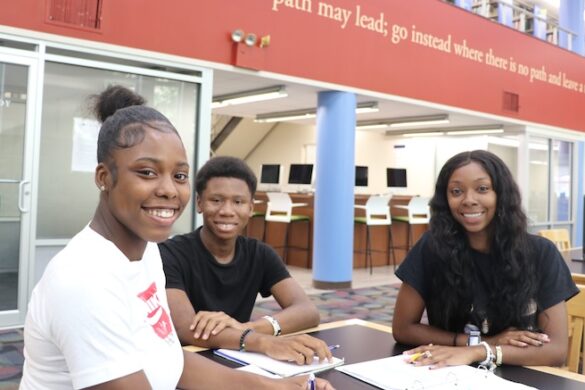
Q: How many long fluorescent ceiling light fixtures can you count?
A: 4